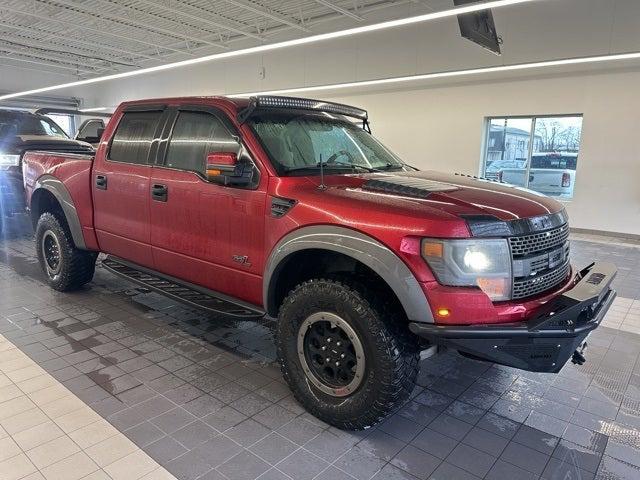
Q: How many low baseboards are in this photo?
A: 1